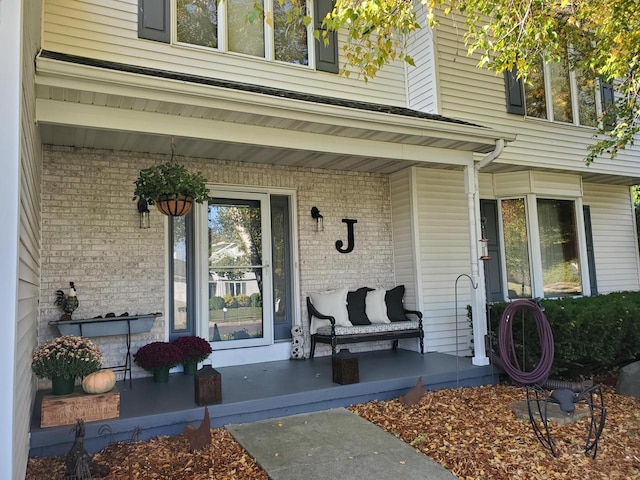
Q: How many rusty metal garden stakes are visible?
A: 2